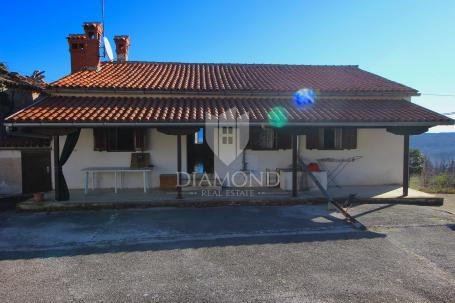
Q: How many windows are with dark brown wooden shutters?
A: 3